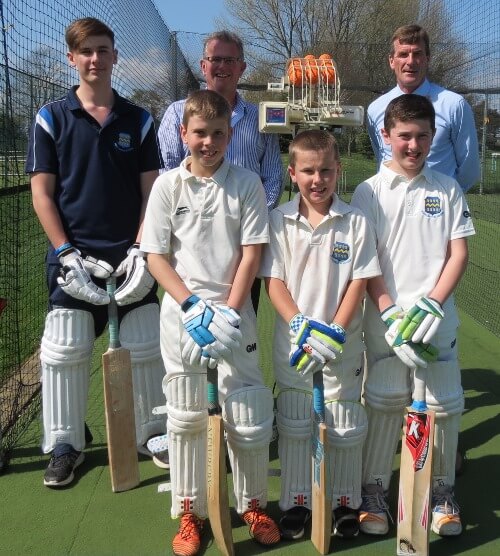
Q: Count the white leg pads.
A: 8